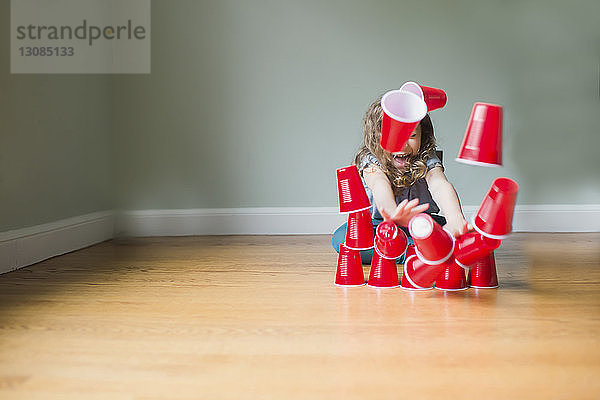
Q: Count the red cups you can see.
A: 15